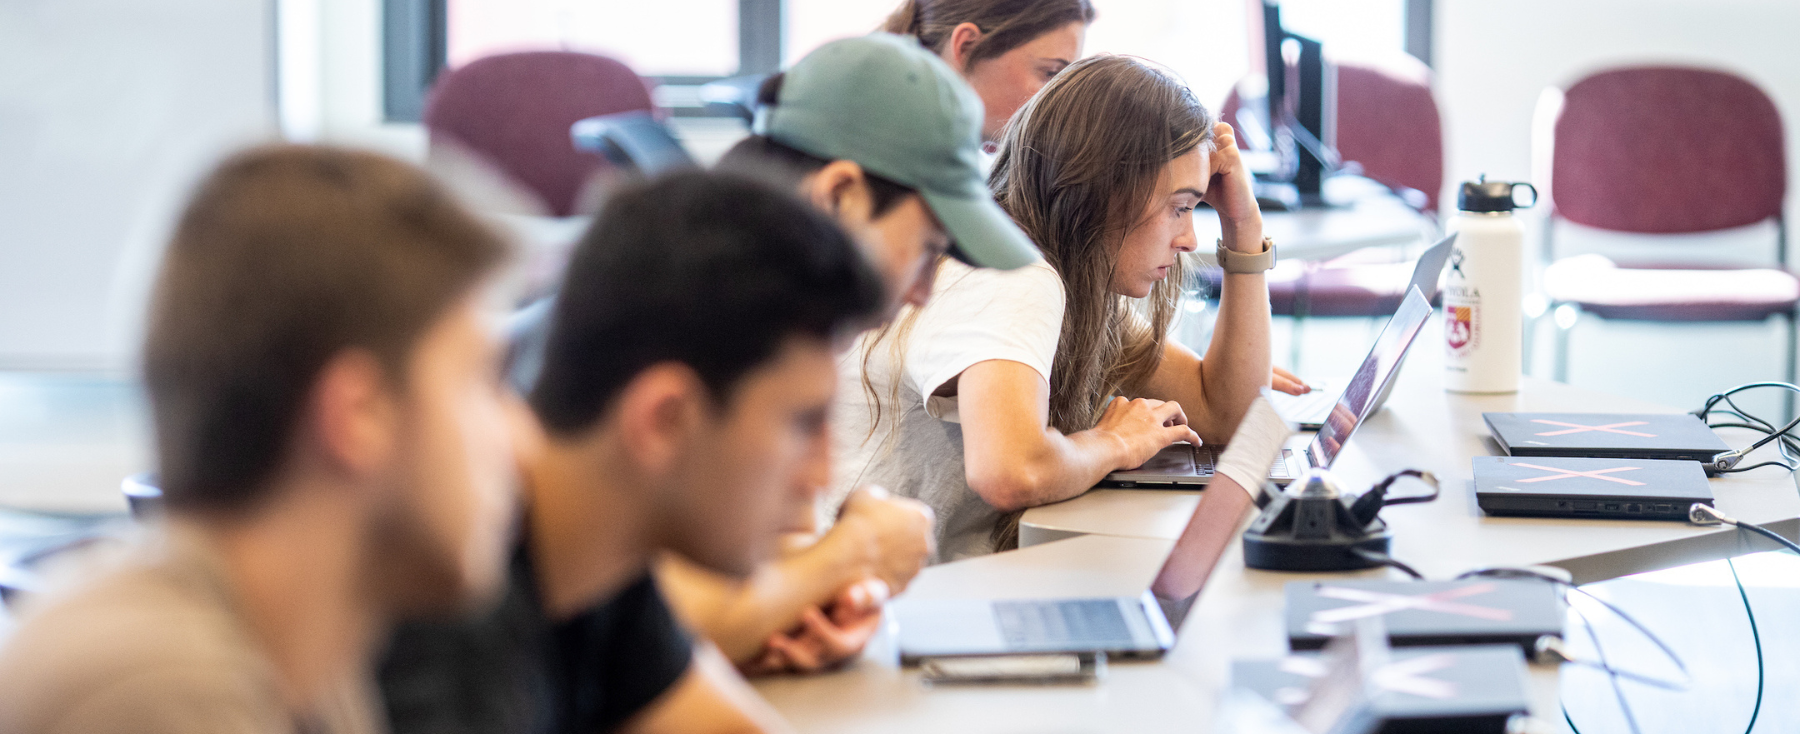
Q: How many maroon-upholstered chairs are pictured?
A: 3